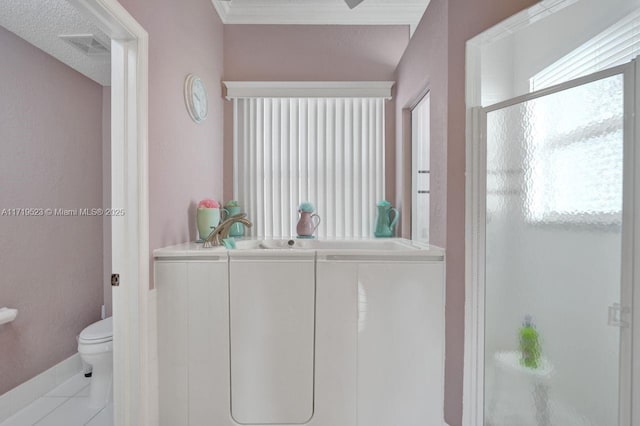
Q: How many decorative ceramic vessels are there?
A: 4